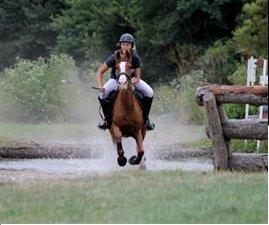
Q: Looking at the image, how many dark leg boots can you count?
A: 2